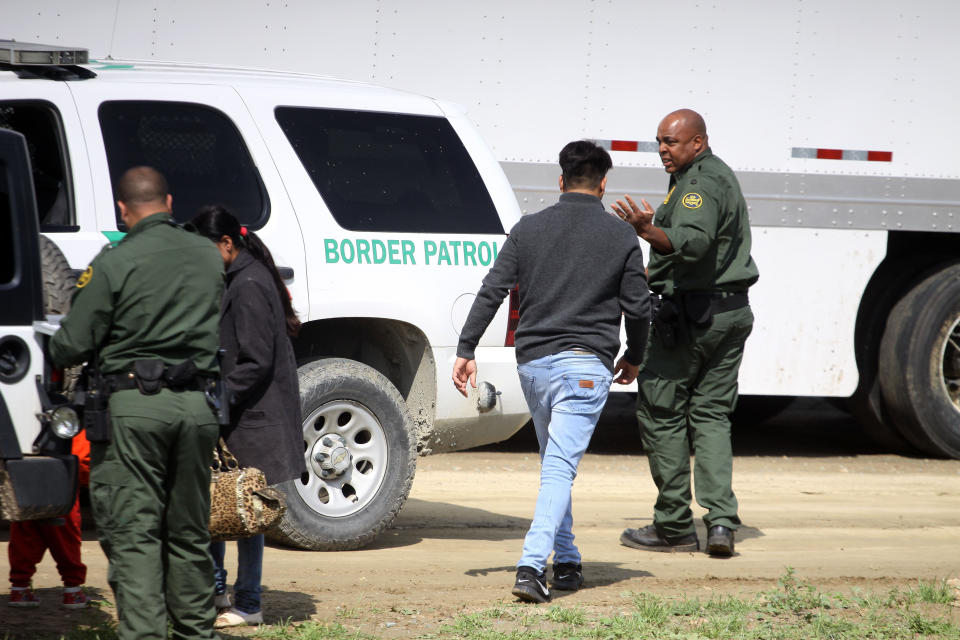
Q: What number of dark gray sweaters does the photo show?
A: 1